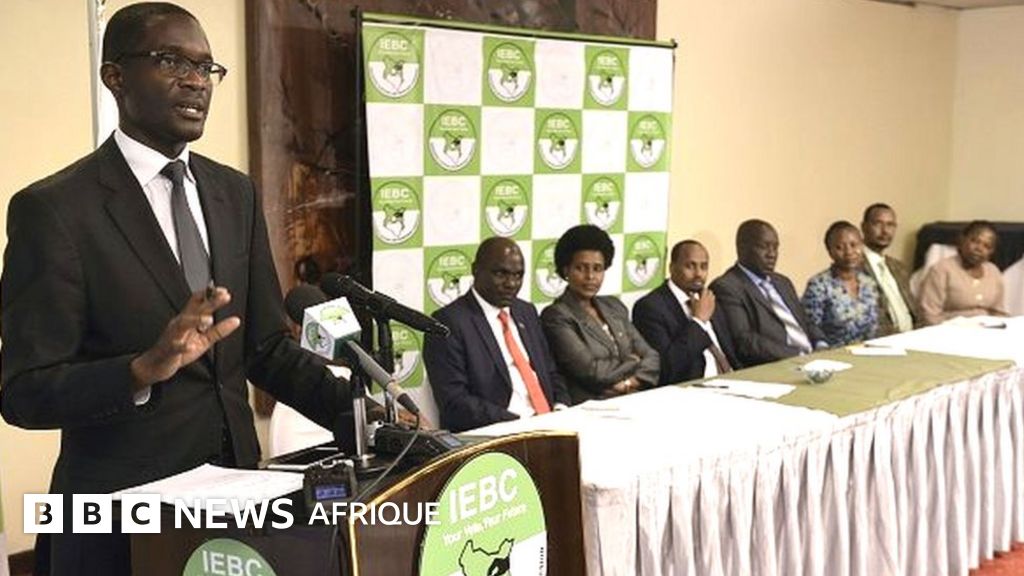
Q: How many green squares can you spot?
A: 13